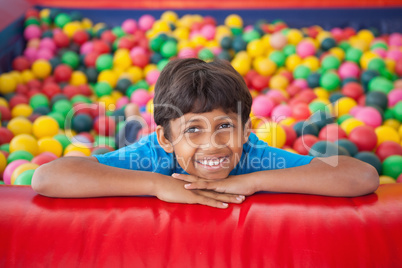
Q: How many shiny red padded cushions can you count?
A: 1